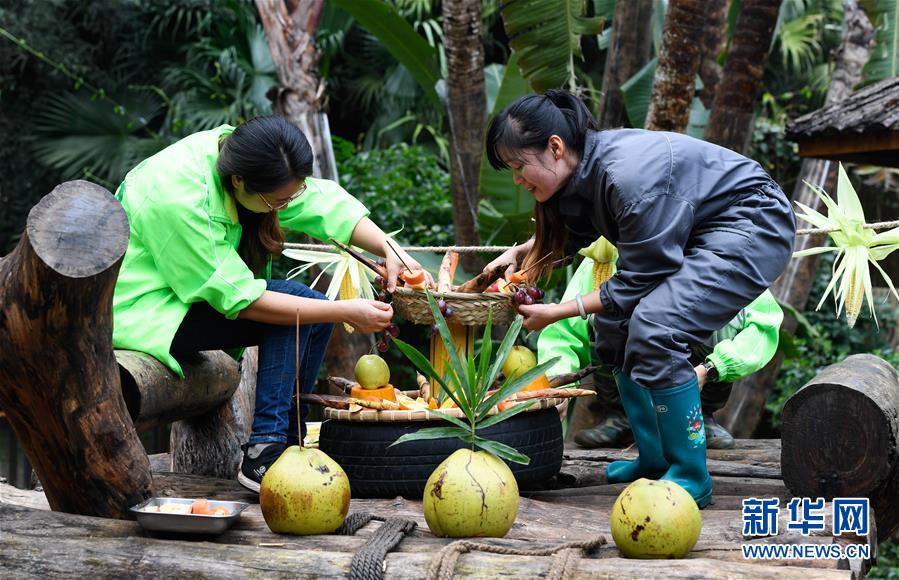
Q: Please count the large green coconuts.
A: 3